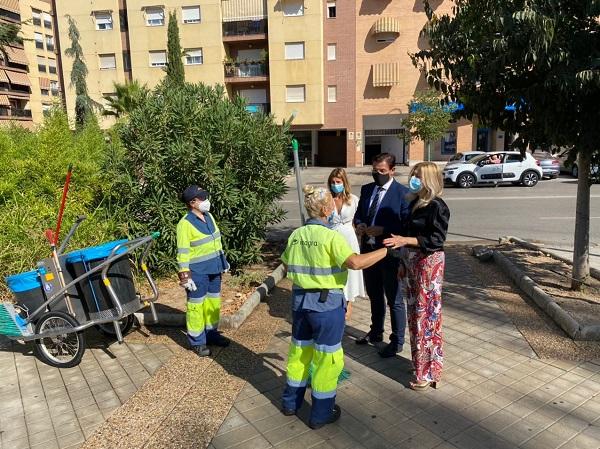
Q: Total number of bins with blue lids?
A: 2